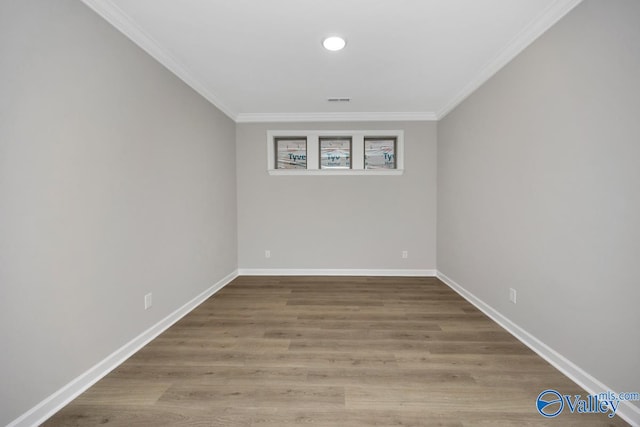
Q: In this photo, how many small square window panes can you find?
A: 3